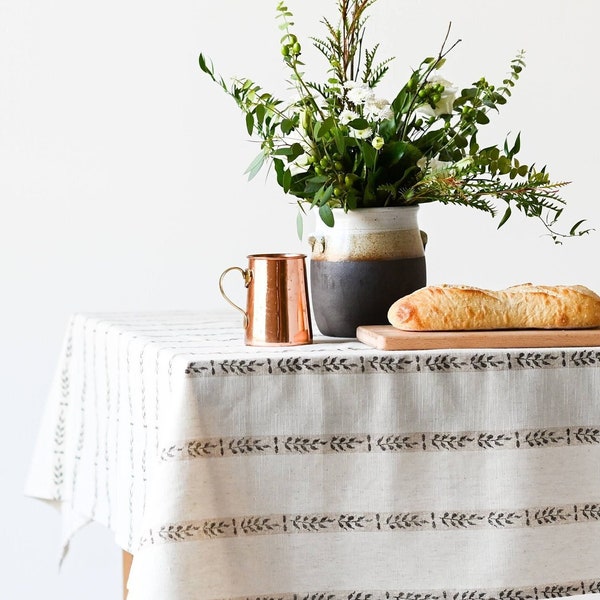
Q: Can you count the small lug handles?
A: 2